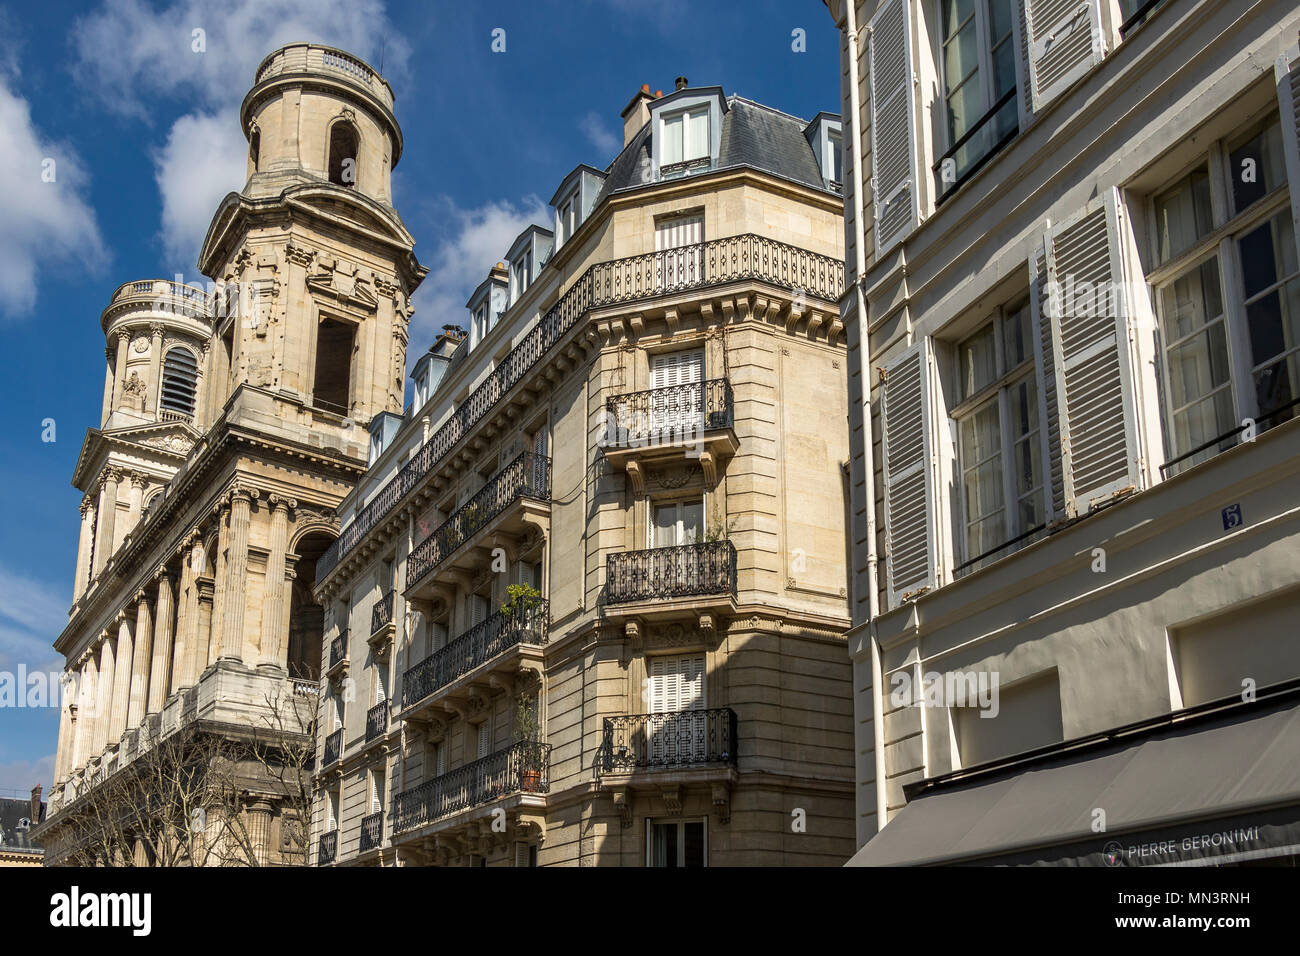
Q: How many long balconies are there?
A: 4